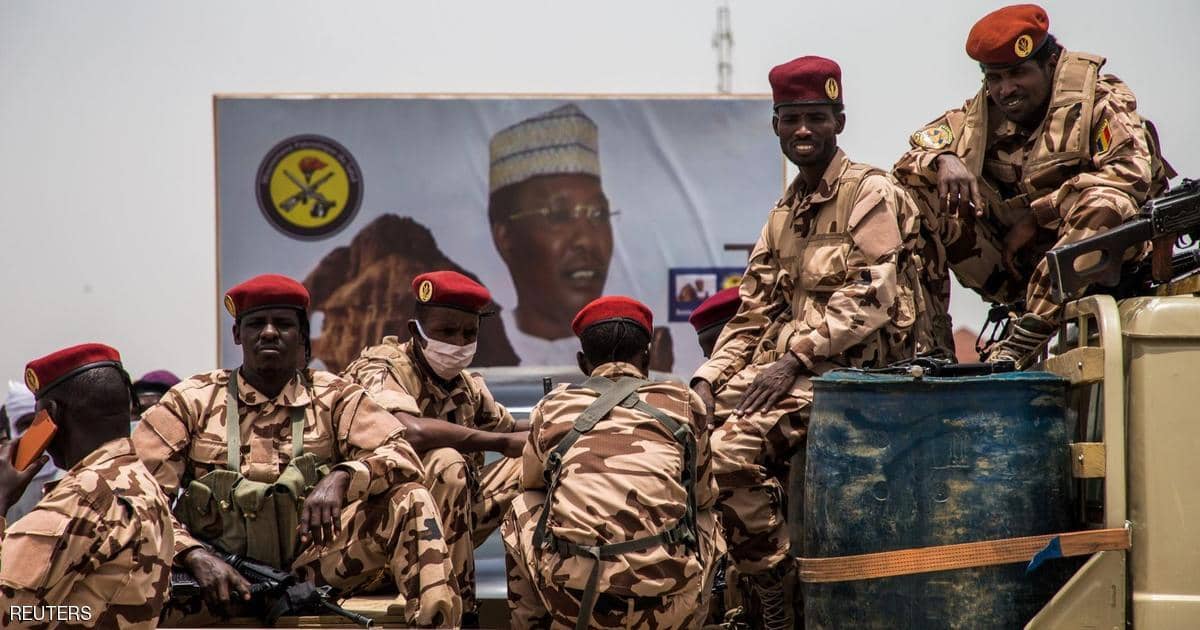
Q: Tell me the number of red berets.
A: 7